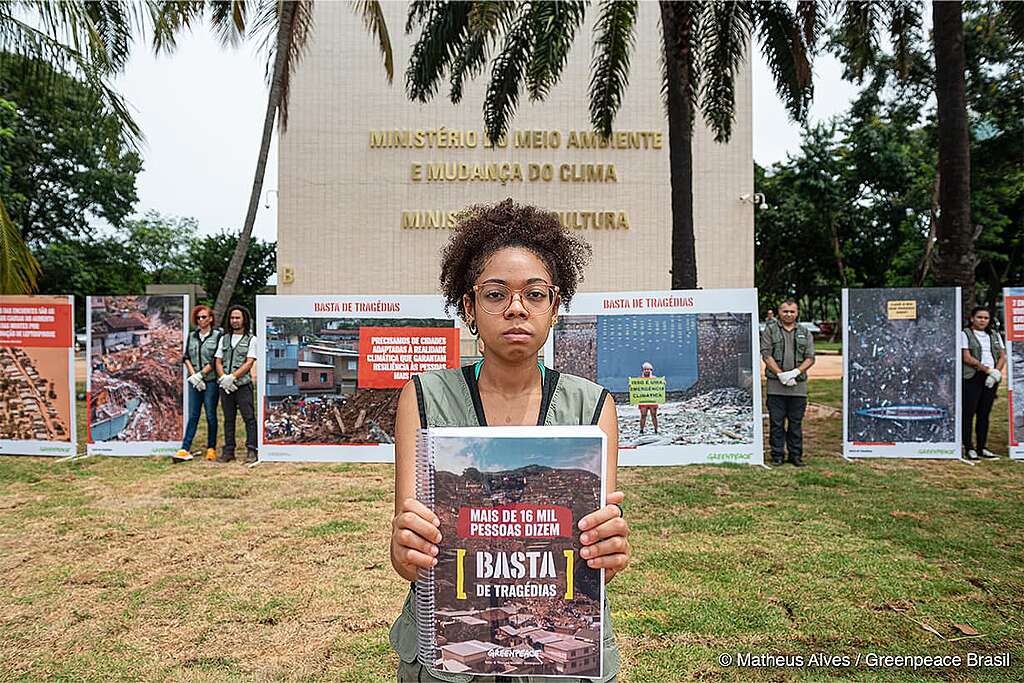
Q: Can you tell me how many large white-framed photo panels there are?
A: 6